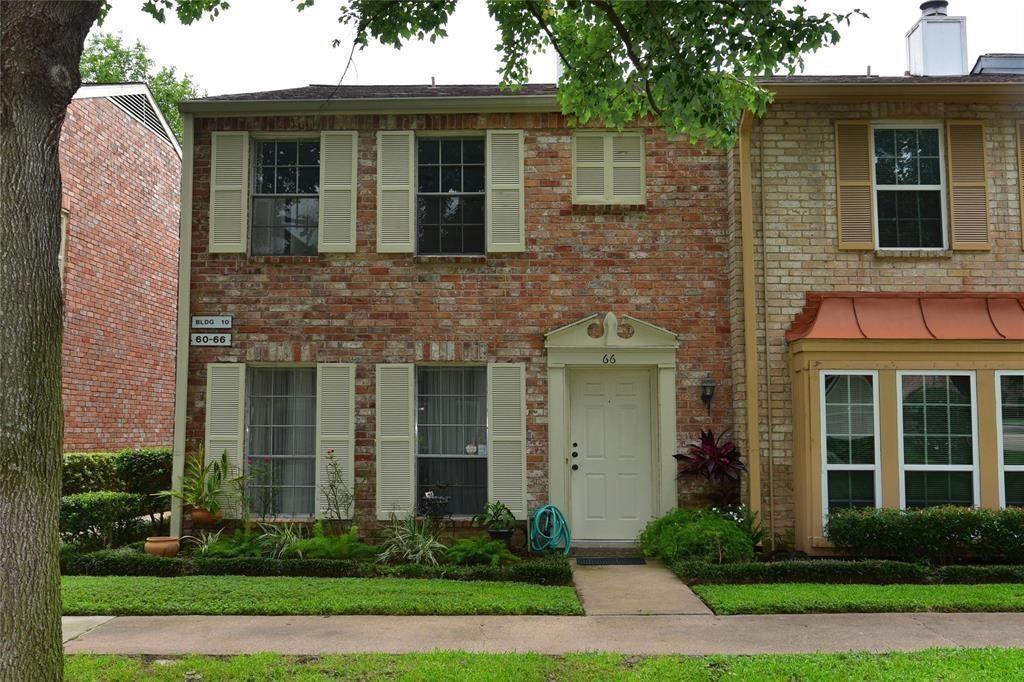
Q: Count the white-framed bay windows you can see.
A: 3